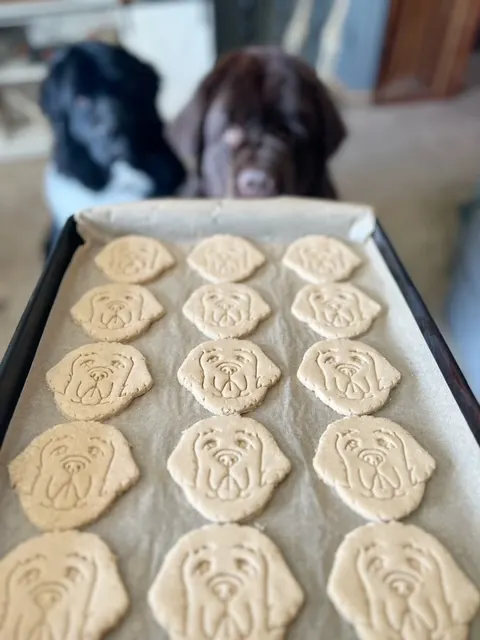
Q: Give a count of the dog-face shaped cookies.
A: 15